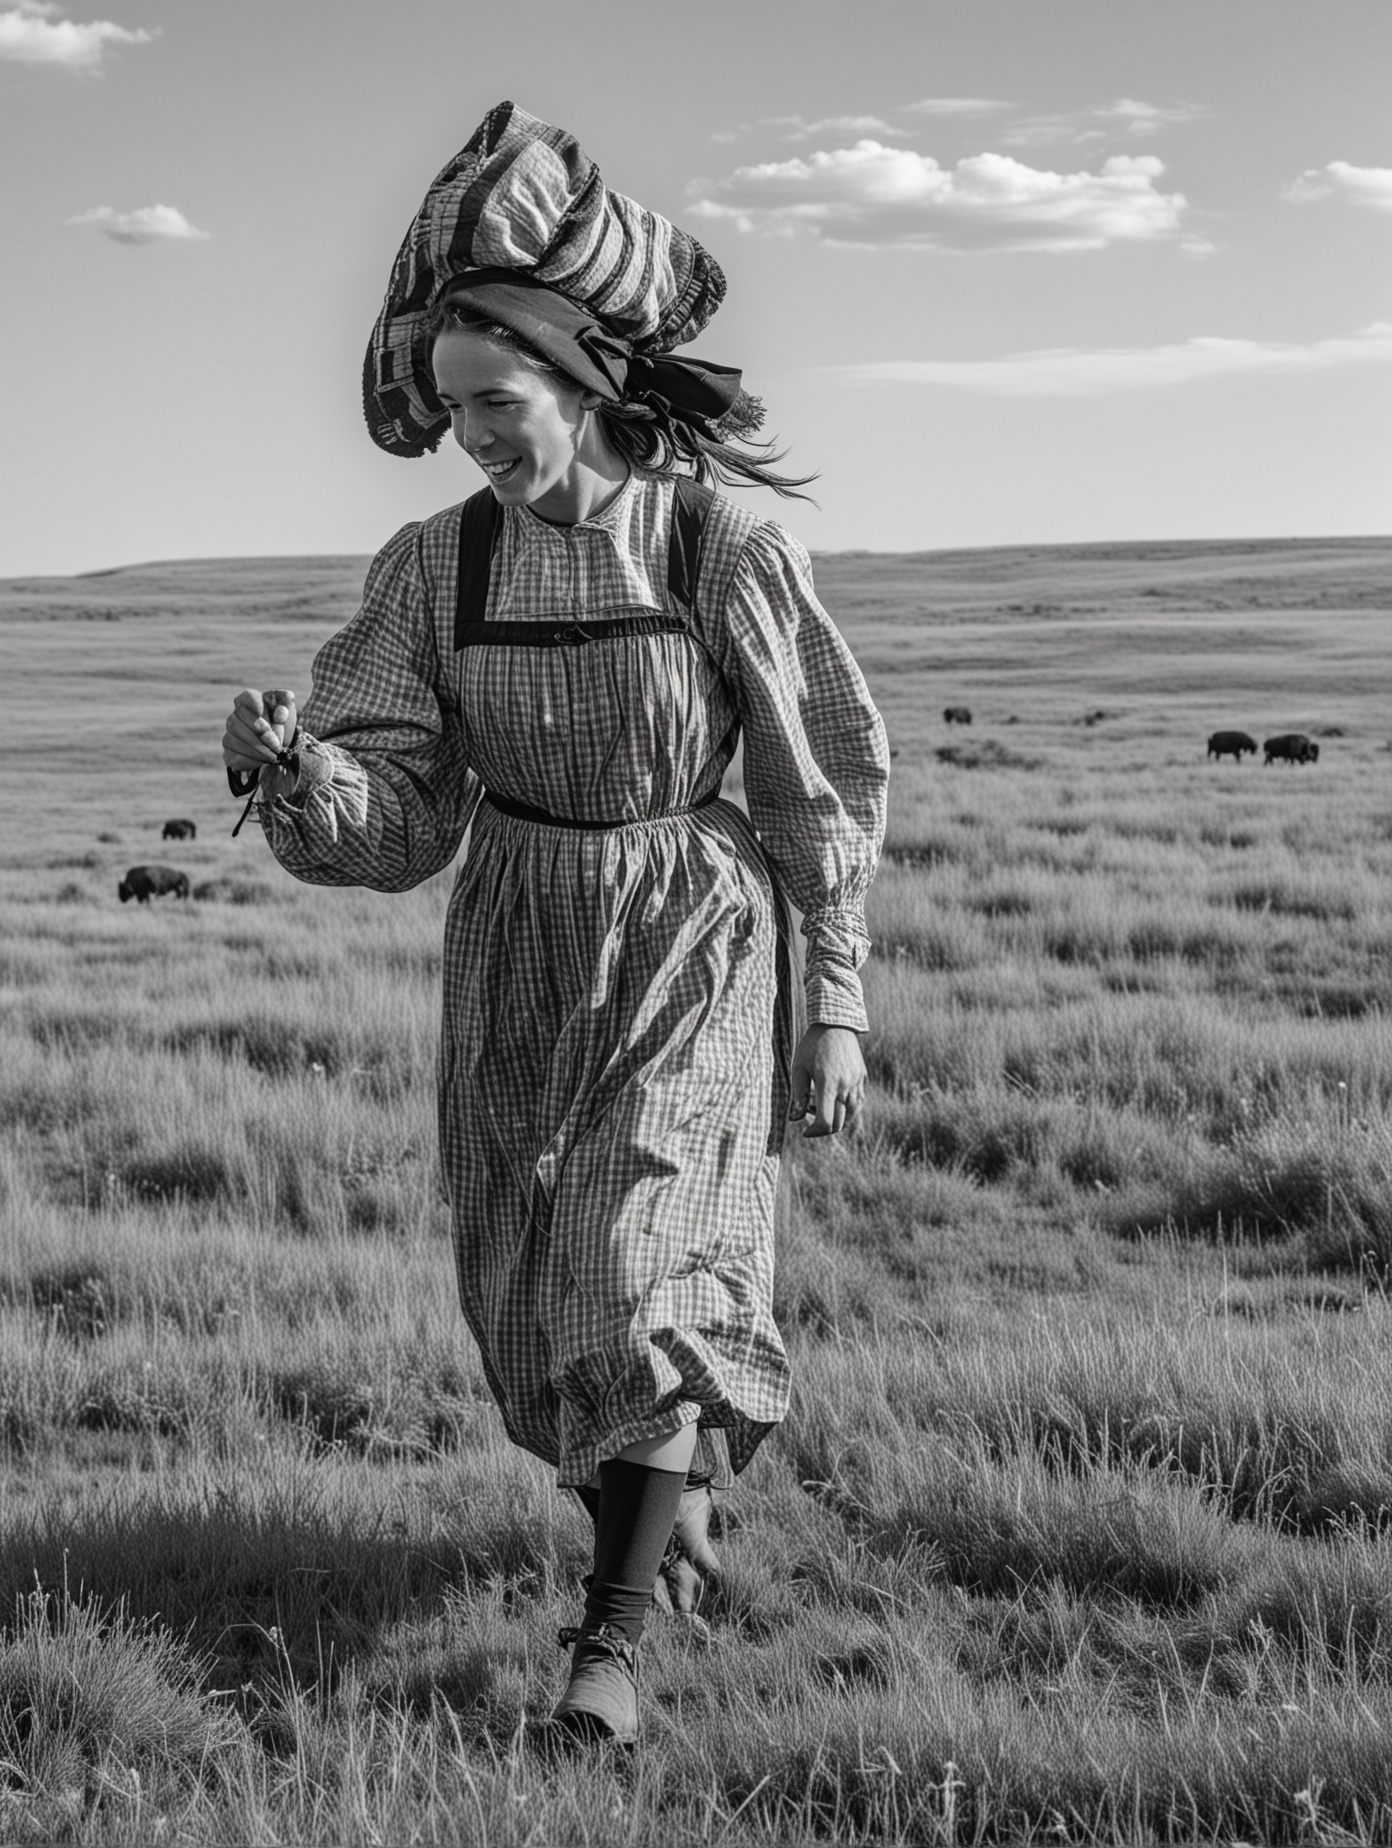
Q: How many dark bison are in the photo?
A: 5